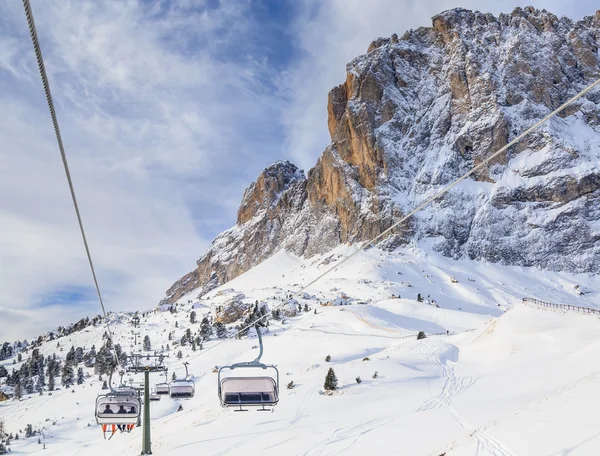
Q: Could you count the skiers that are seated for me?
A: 3